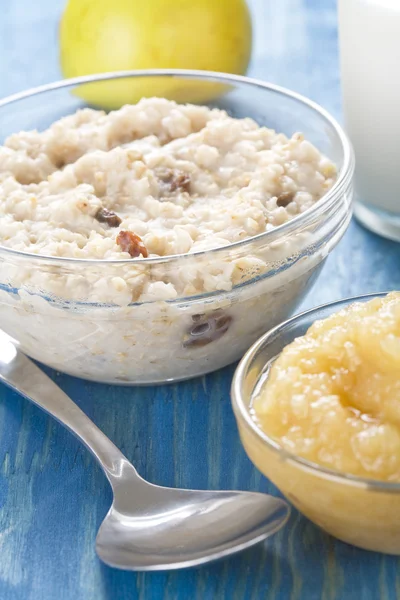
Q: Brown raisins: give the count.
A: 5